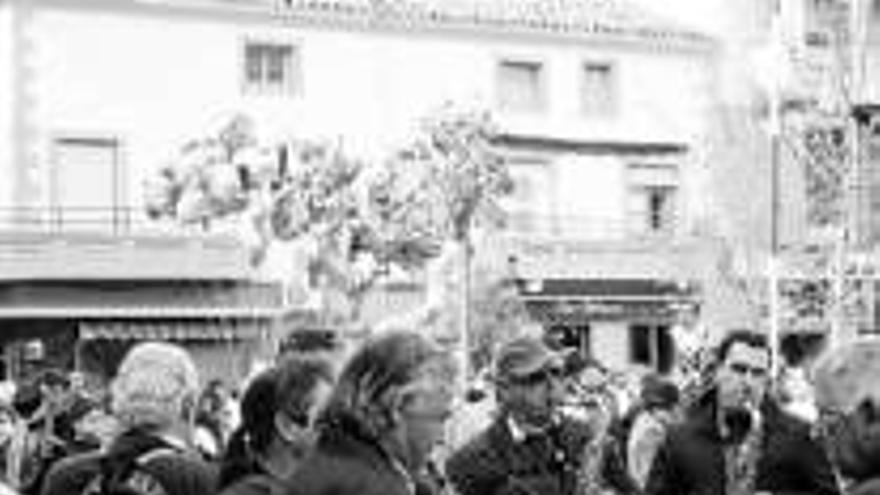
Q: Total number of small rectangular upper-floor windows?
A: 3